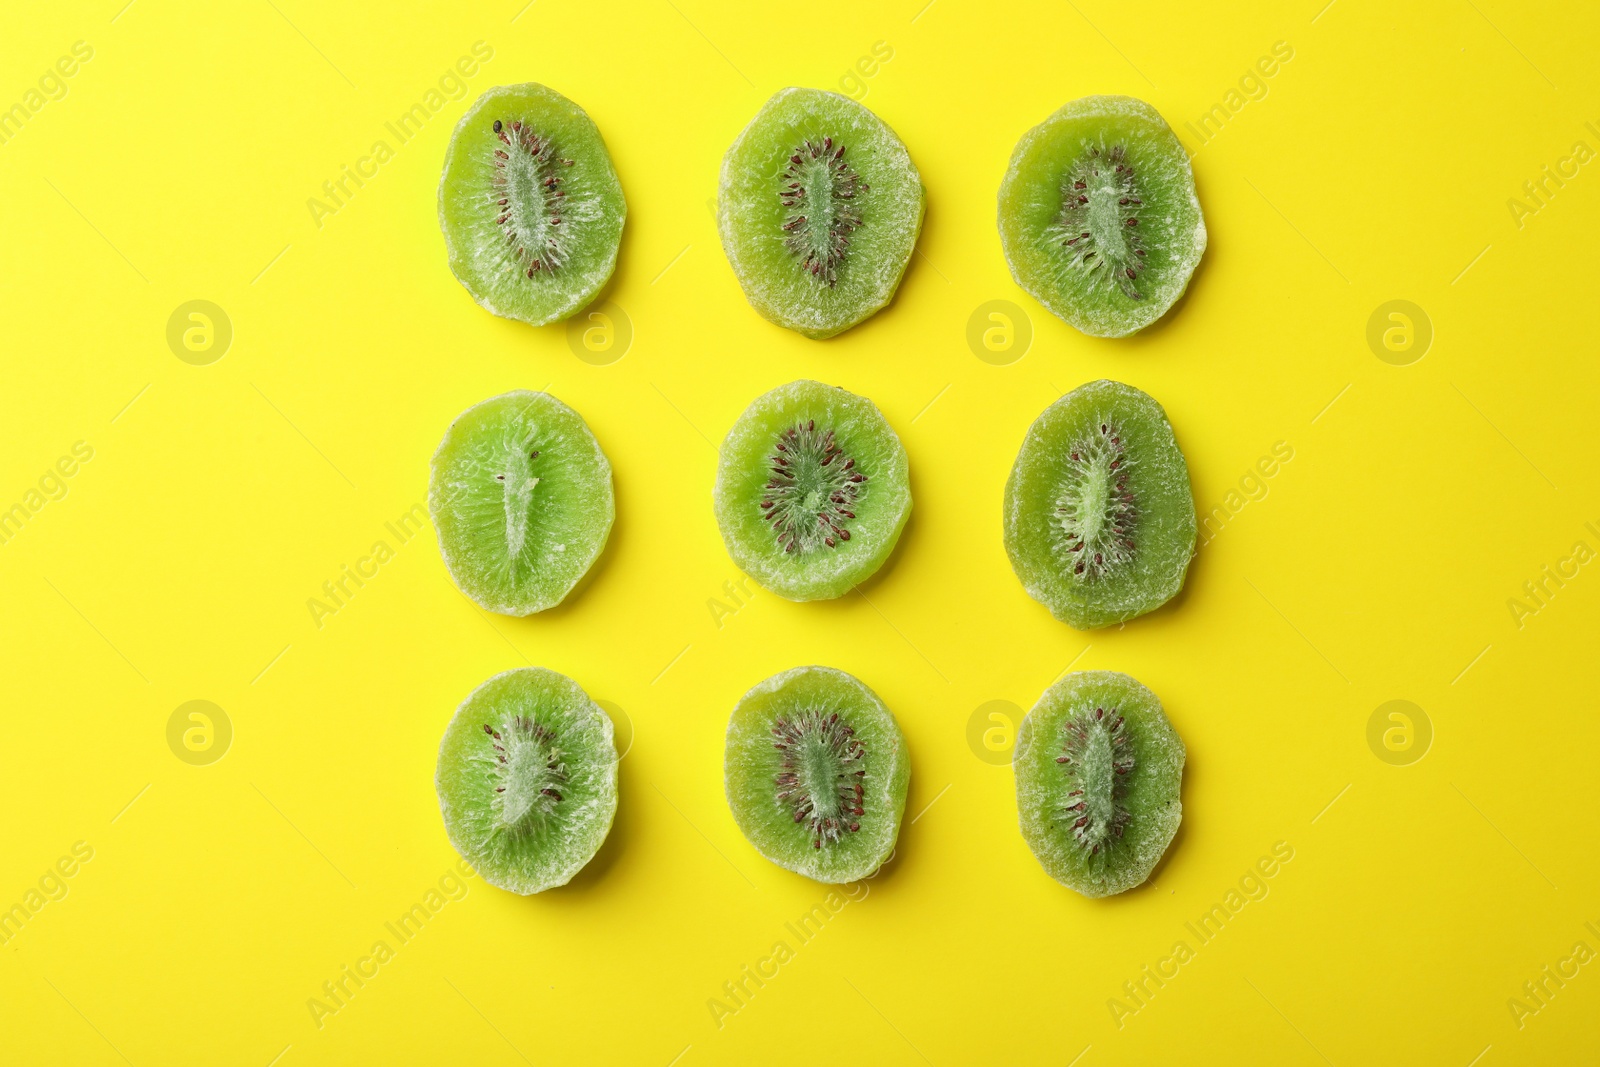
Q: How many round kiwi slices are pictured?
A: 9